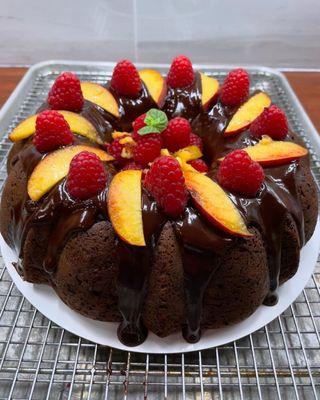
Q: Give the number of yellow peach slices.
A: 9